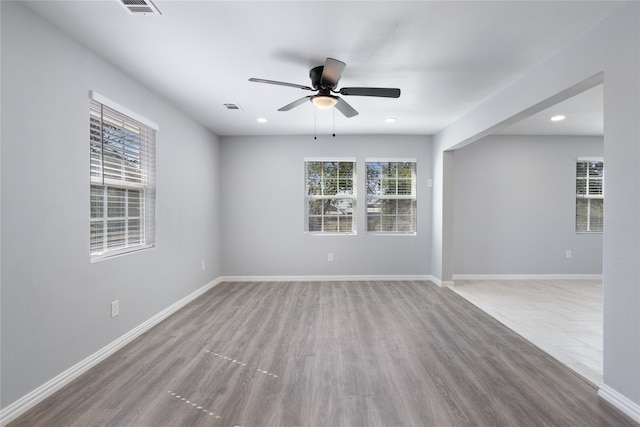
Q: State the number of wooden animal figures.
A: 0